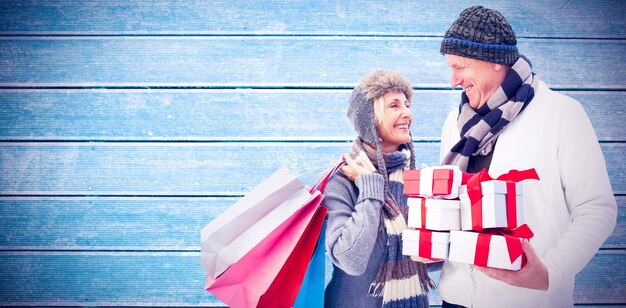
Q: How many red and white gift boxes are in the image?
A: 5